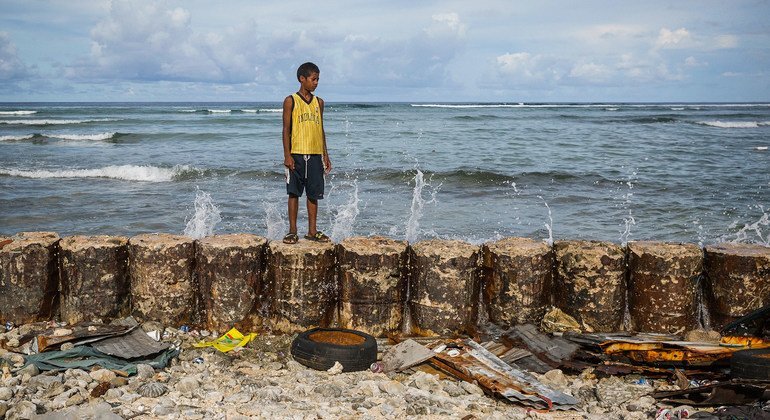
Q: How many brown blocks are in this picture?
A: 11